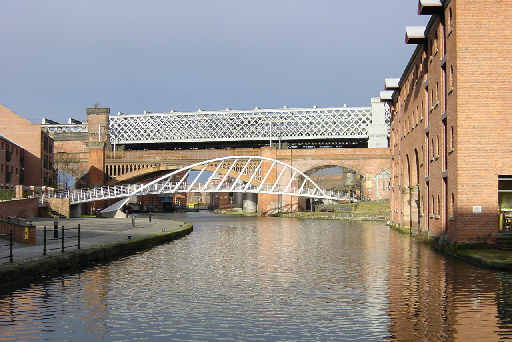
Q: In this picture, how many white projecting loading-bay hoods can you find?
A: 4